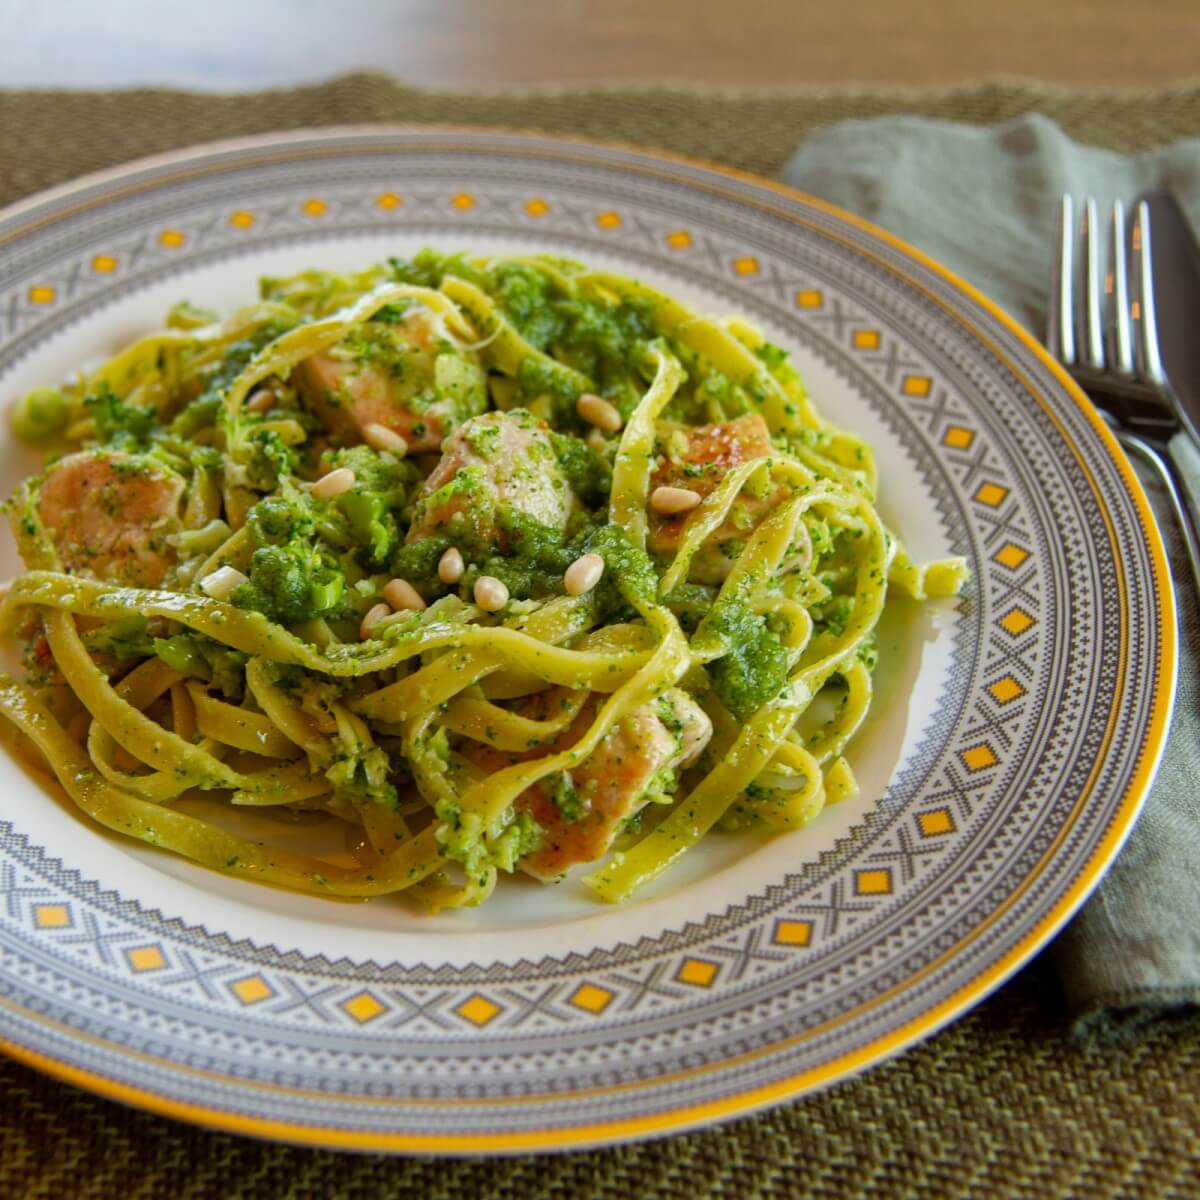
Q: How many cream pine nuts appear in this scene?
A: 10